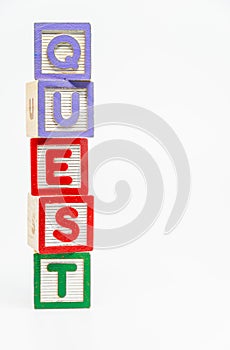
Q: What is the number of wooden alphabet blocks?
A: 5